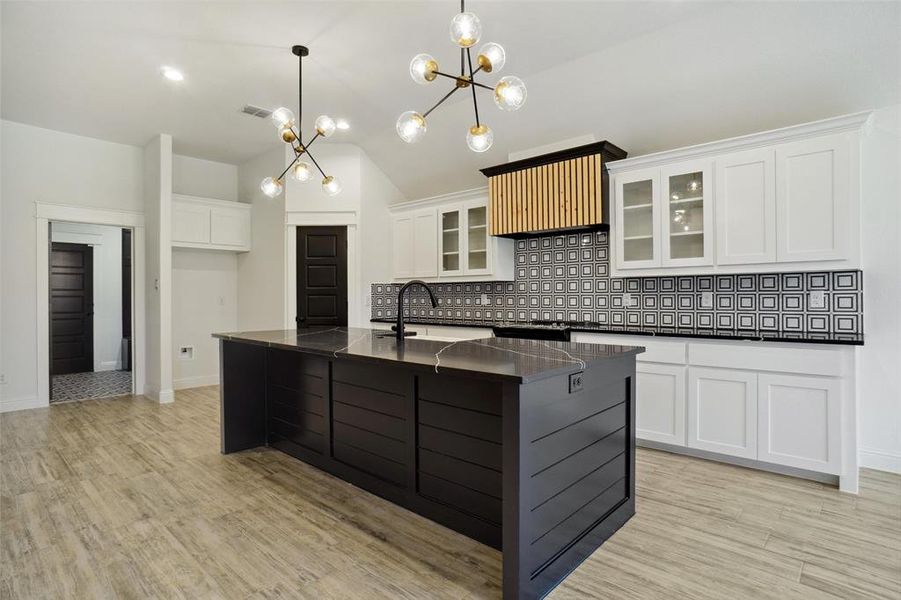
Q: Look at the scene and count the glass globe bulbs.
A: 12